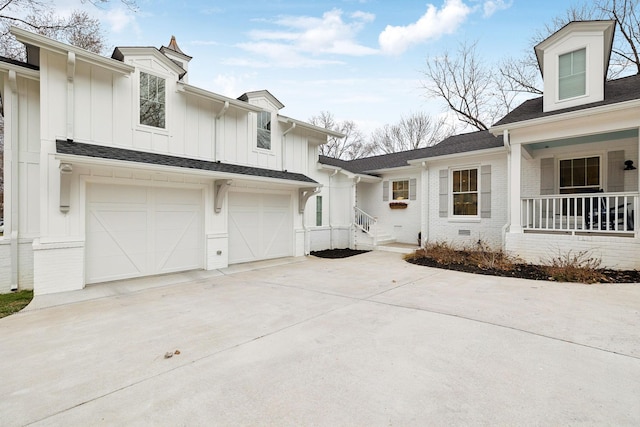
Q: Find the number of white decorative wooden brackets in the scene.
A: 3